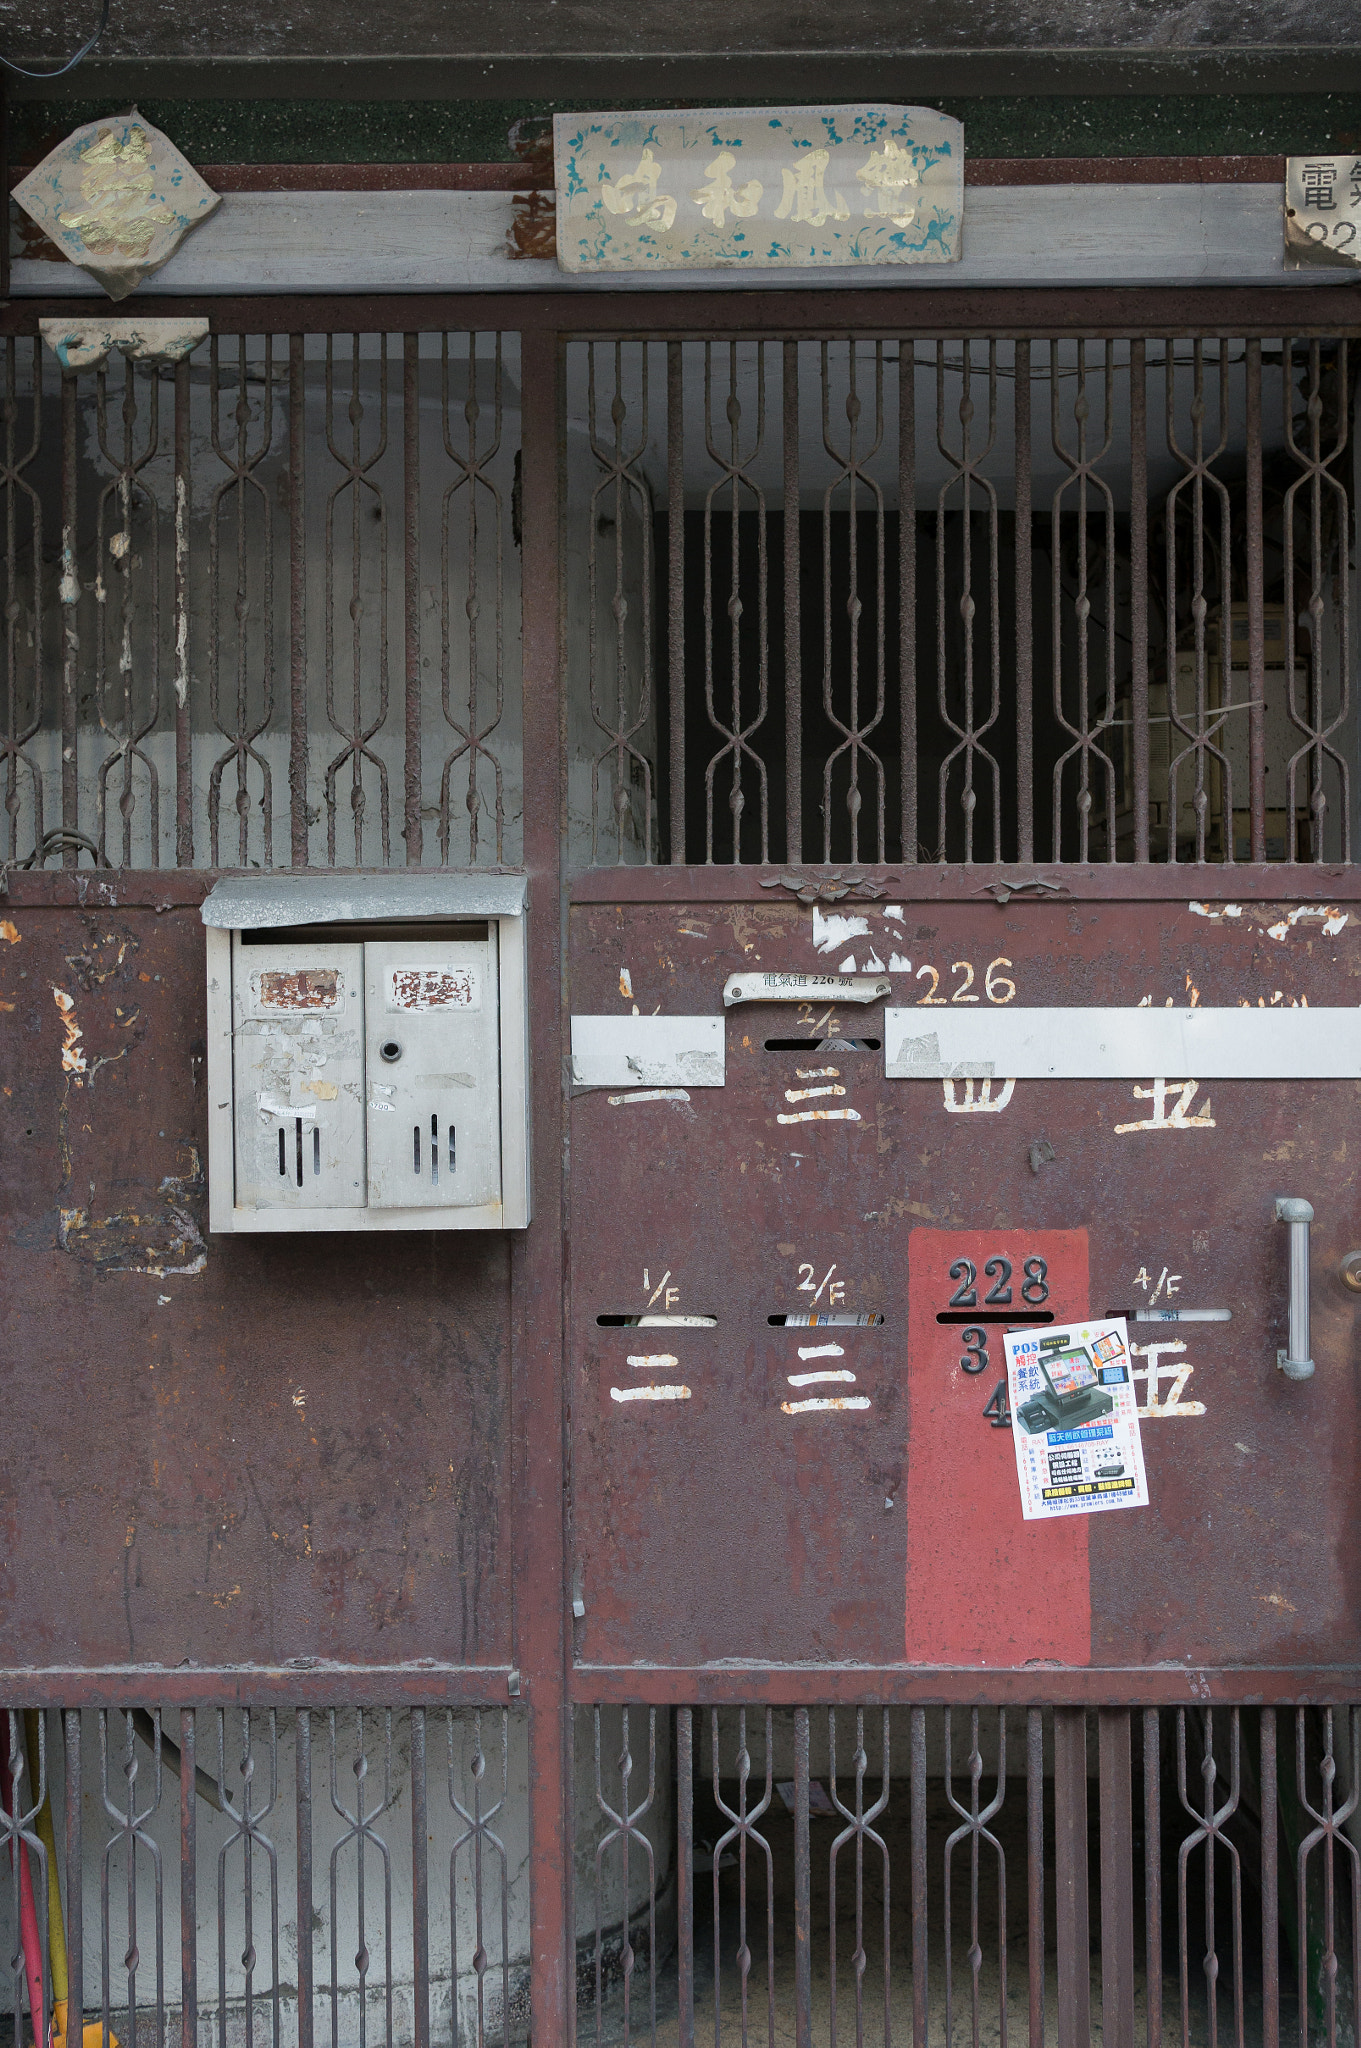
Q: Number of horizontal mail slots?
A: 5